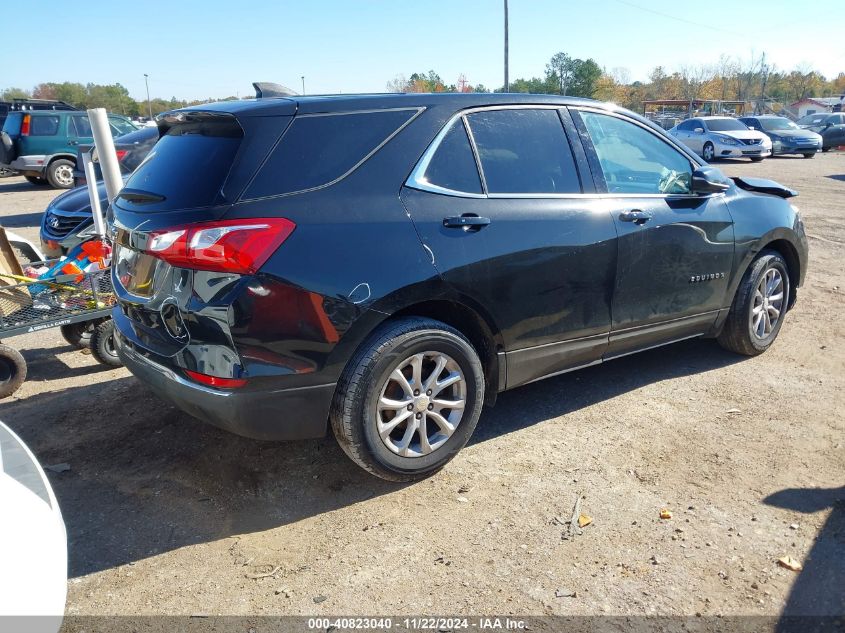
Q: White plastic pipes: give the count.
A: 2